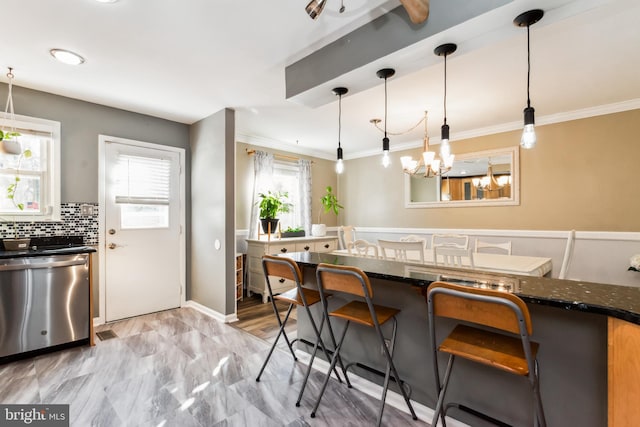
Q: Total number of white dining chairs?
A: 8